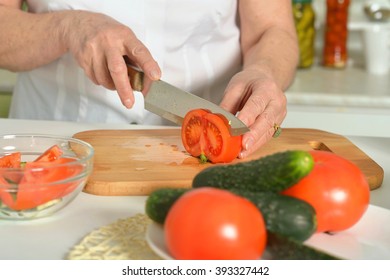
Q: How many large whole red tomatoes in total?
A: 2